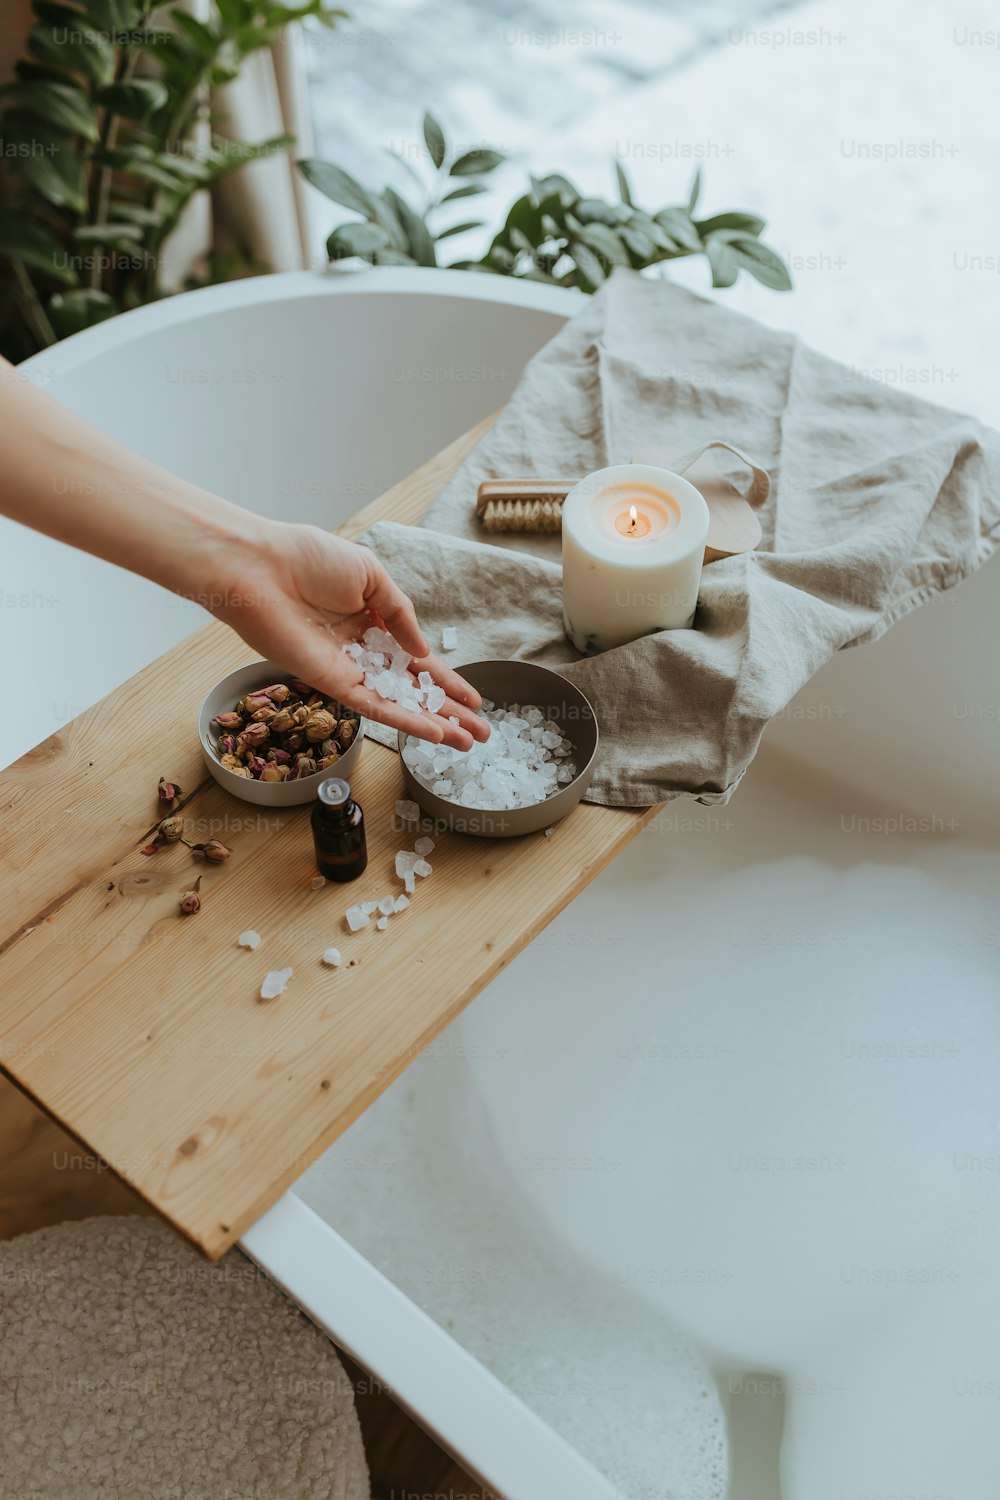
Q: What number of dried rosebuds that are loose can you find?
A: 4